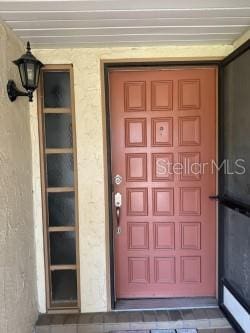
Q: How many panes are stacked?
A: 6